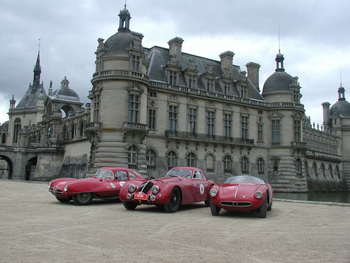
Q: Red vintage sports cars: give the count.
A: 3